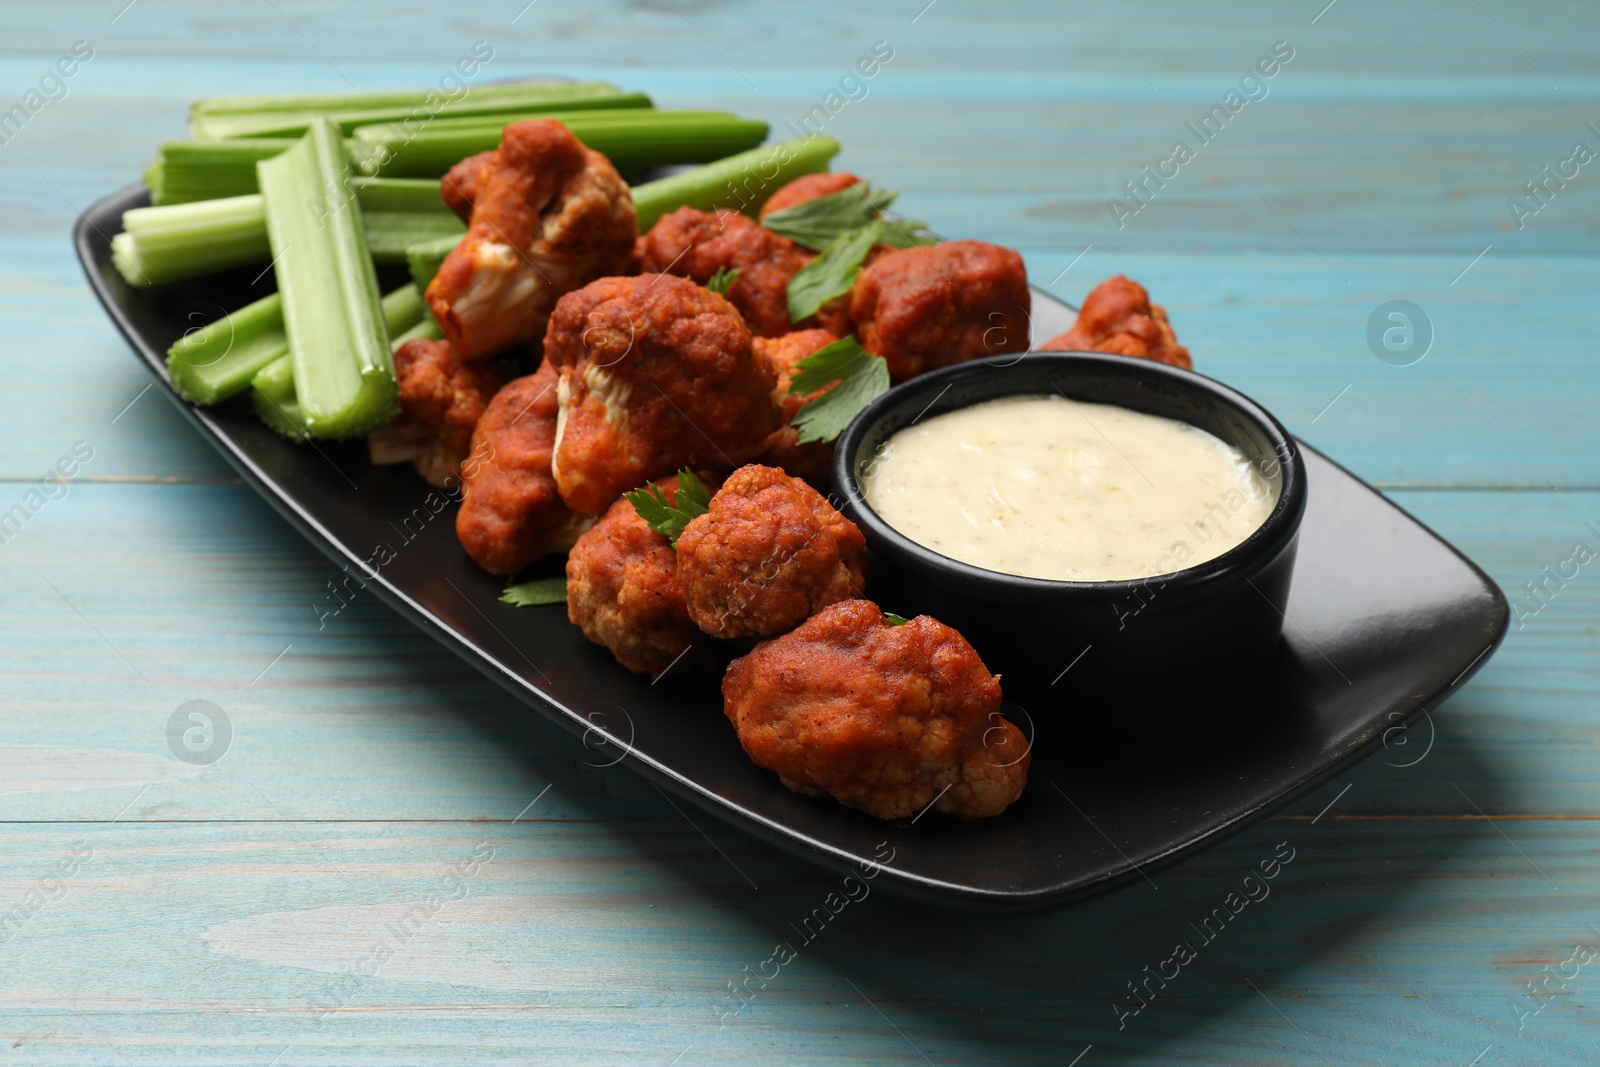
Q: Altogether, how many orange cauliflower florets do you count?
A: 12